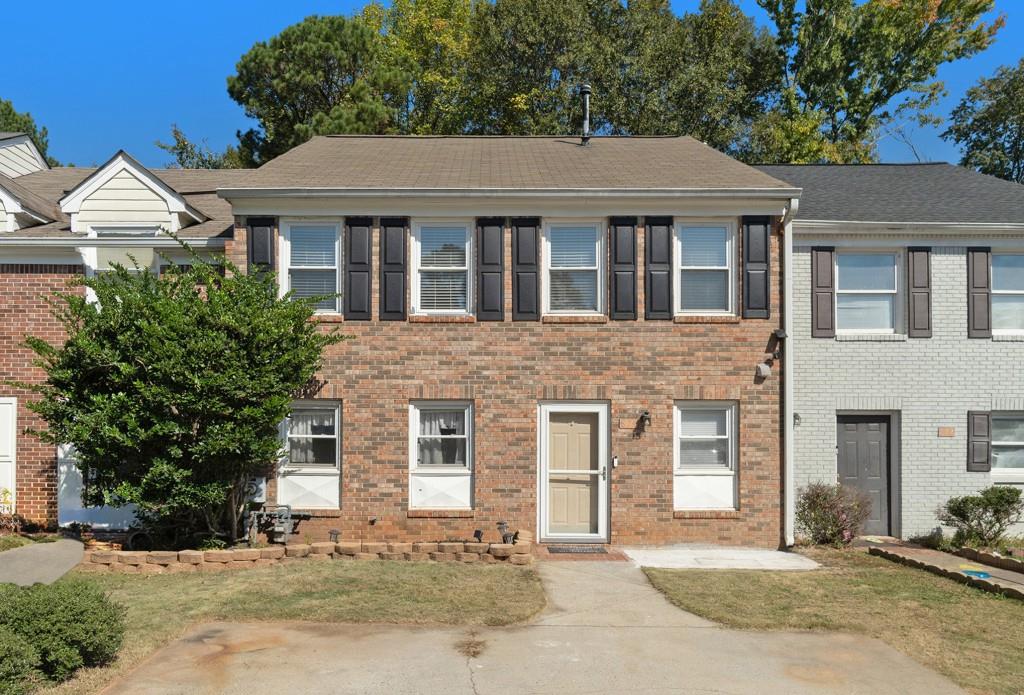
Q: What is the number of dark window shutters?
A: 12